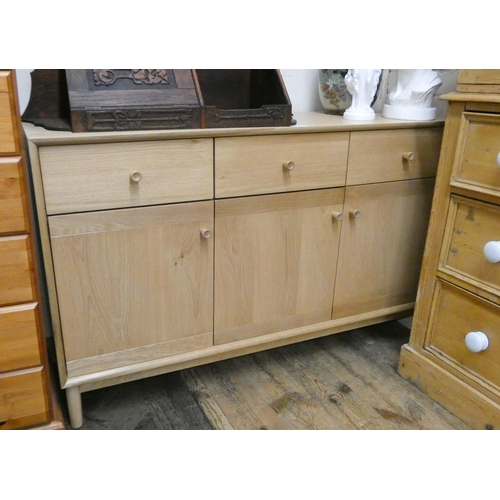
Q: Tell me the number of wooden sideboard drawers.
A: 3